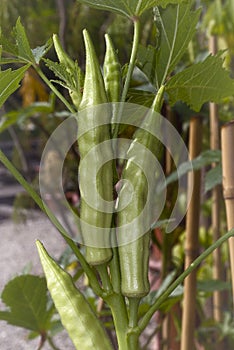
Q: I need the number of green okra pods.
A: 5